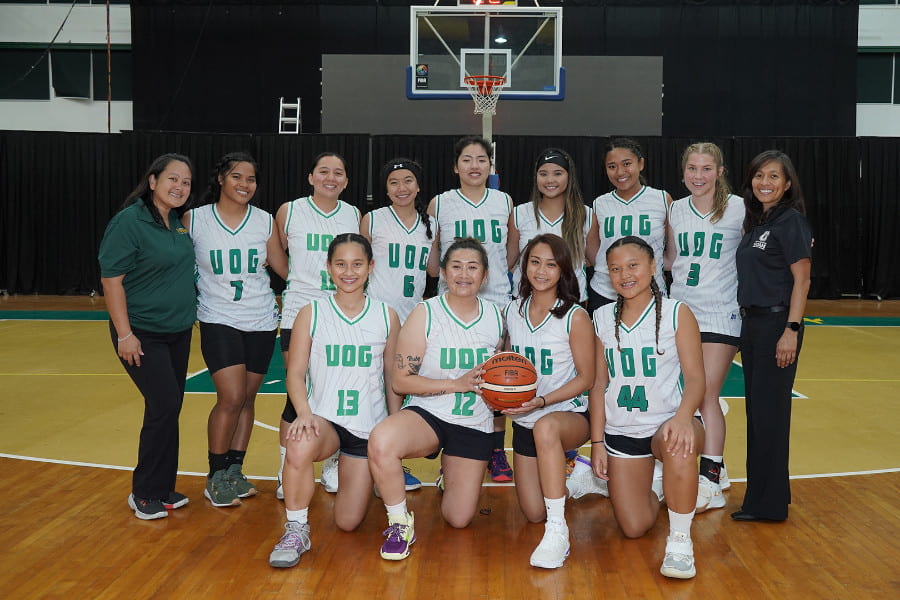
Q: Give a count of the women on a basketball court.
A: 13